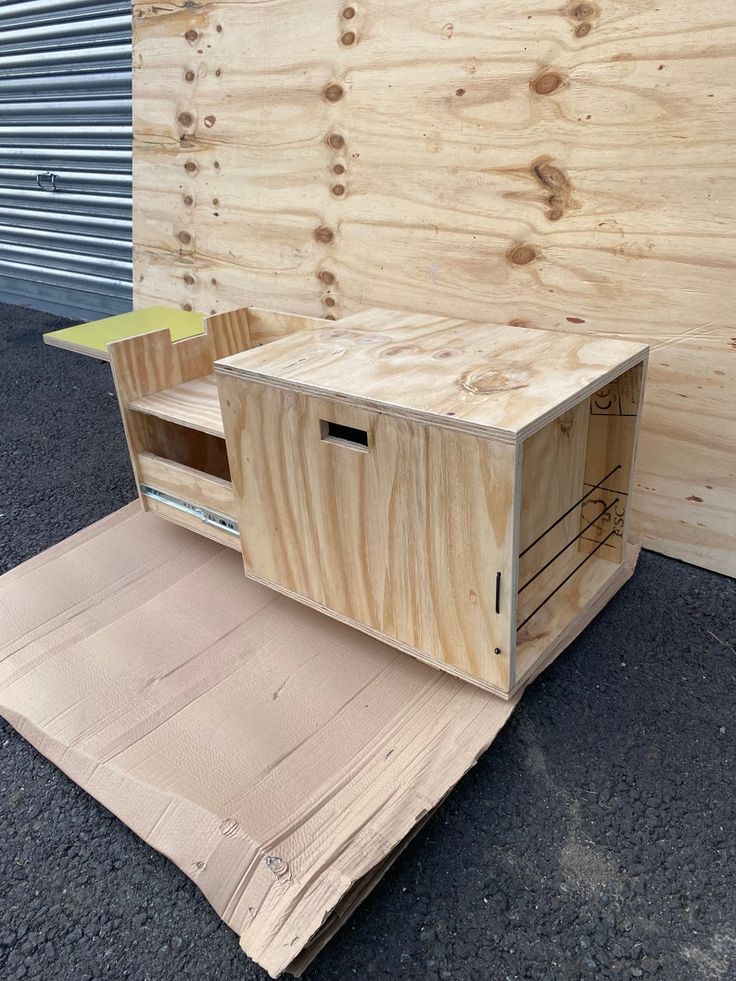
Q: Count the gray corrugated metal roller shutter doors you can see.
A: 1